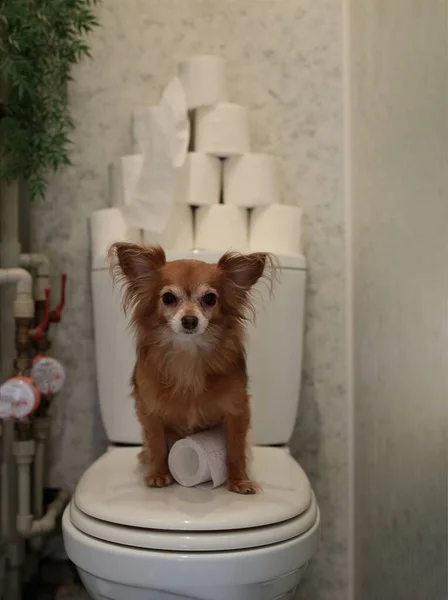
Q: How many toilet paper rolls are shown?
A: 11